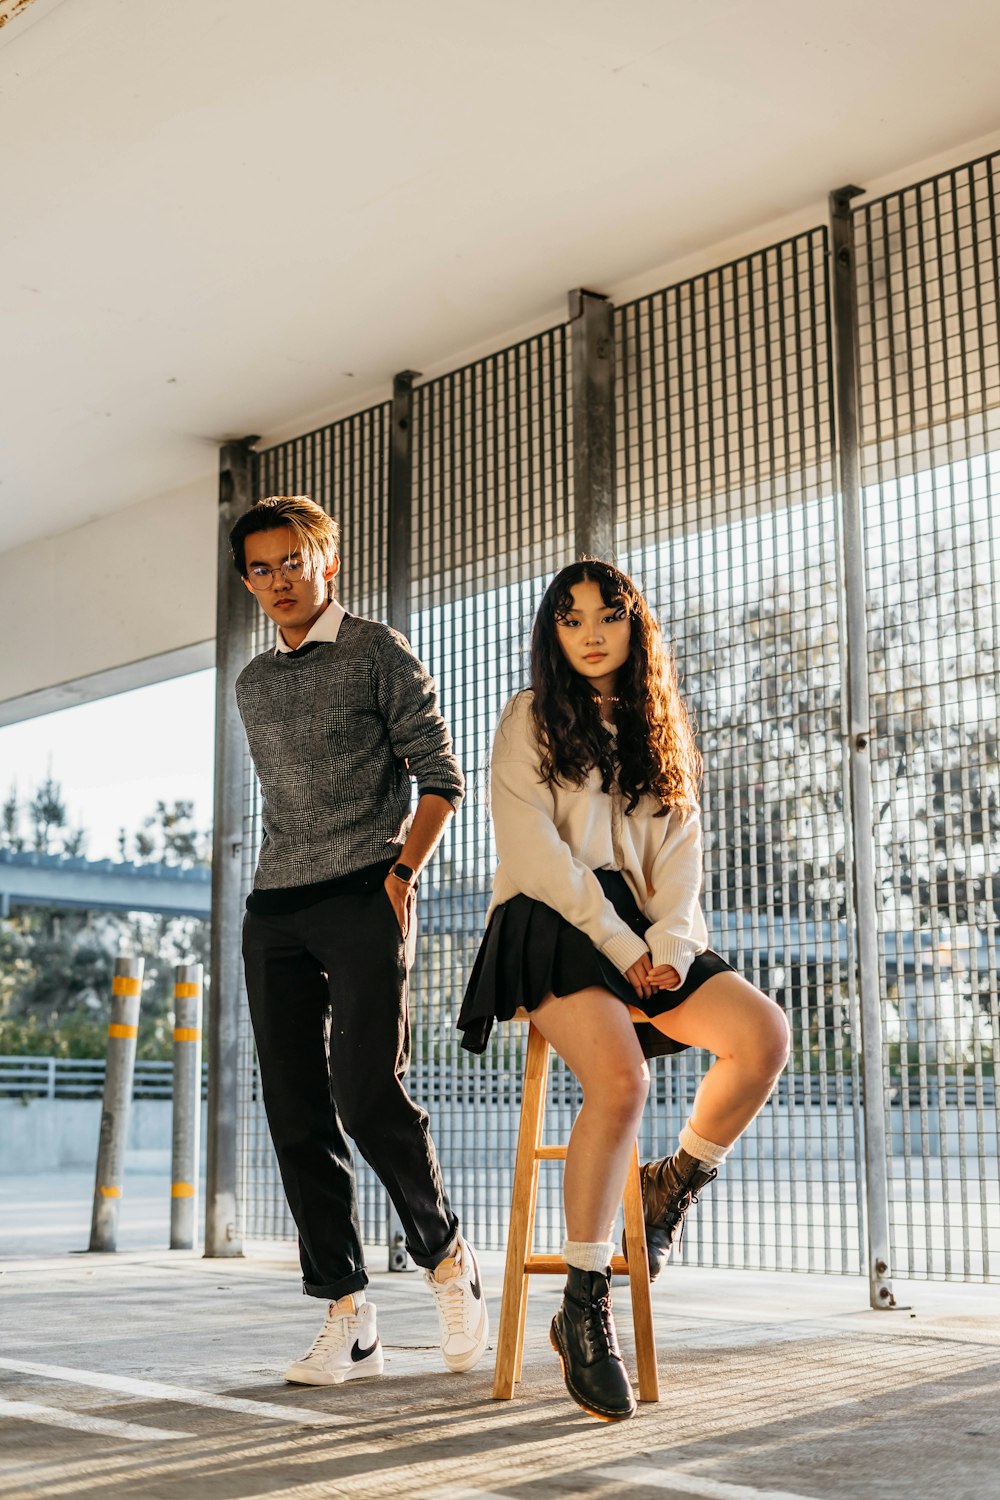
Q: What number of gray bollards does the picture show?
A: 2